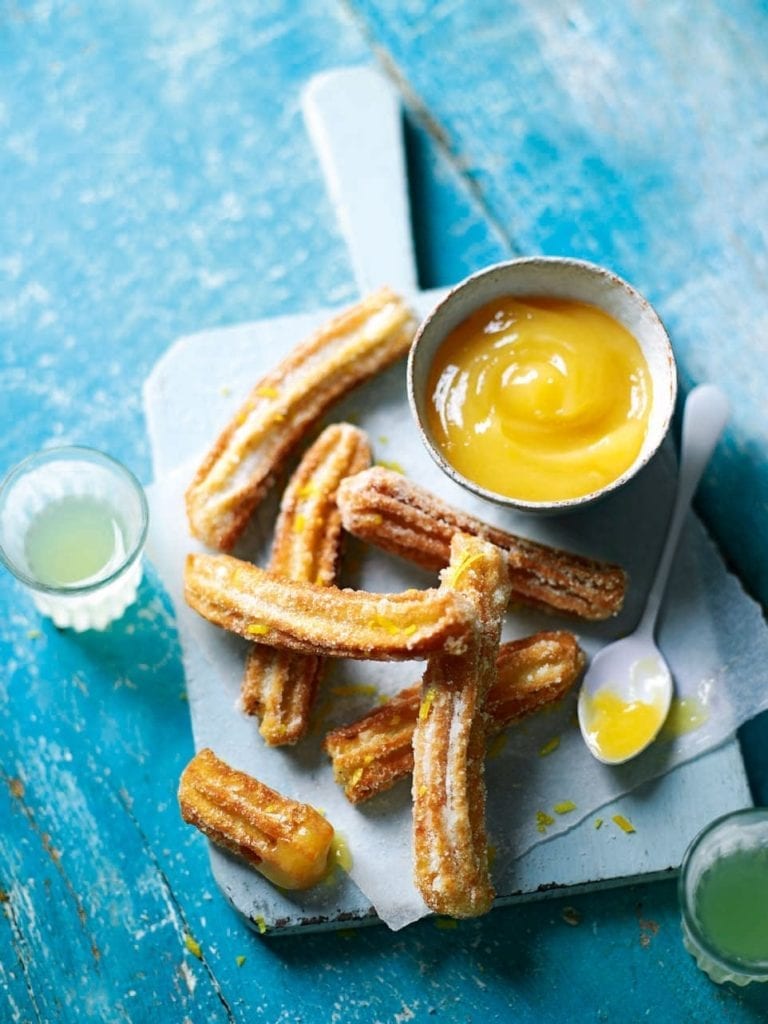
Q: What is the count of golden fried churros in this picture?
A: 7